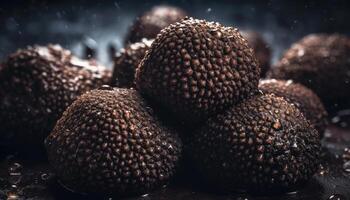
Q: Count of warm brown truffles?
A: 9